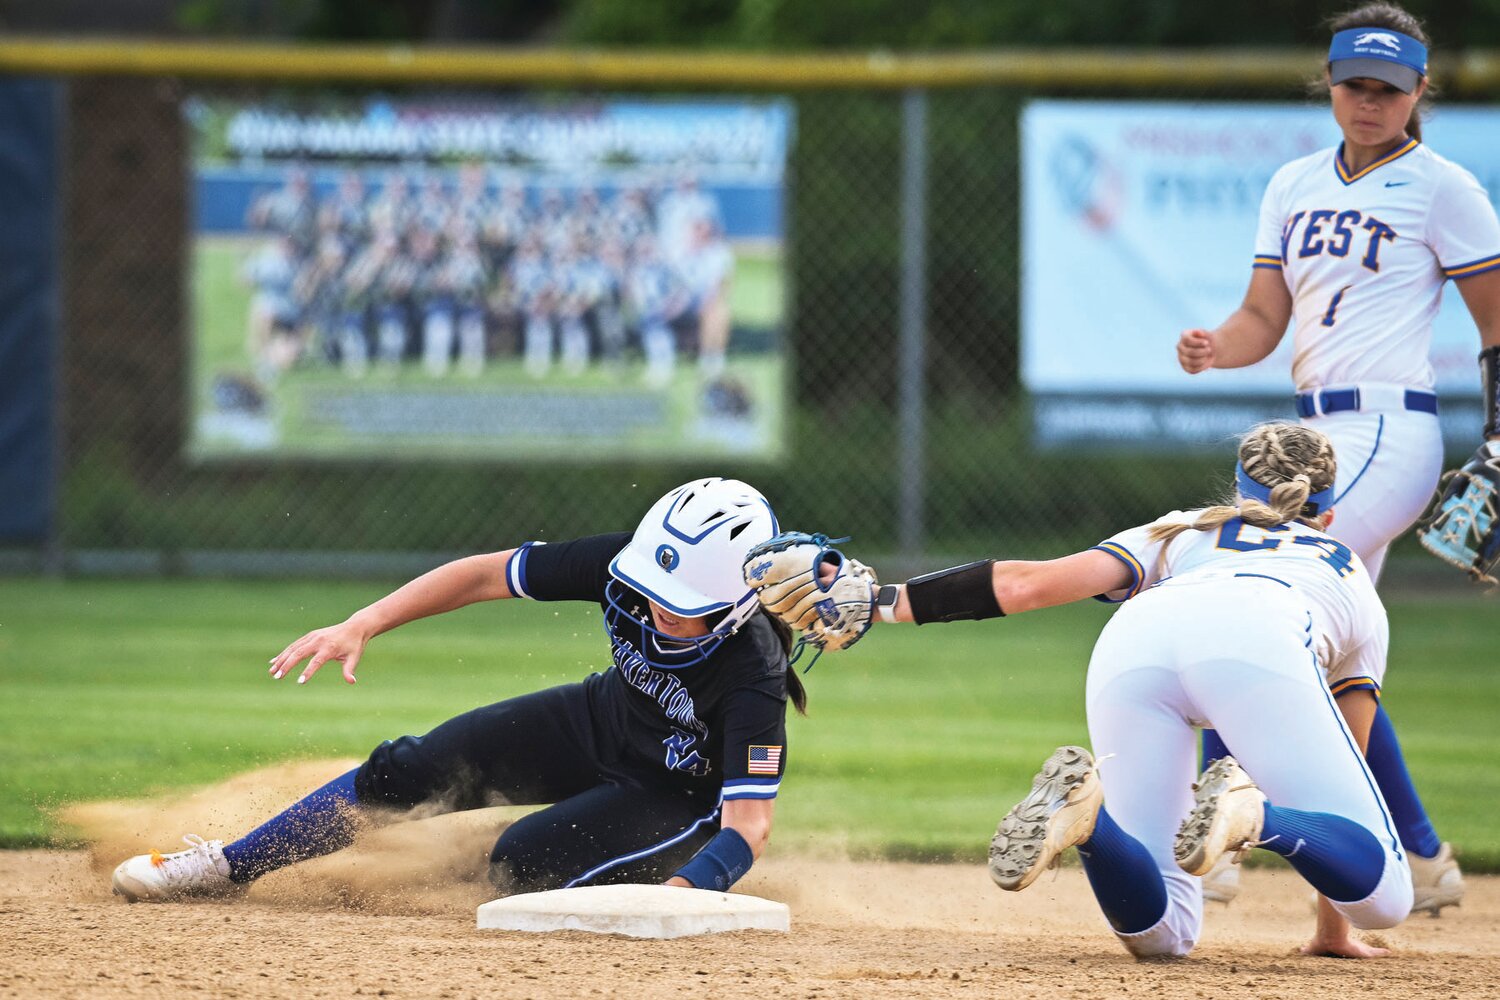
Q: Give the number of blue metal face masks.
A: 1